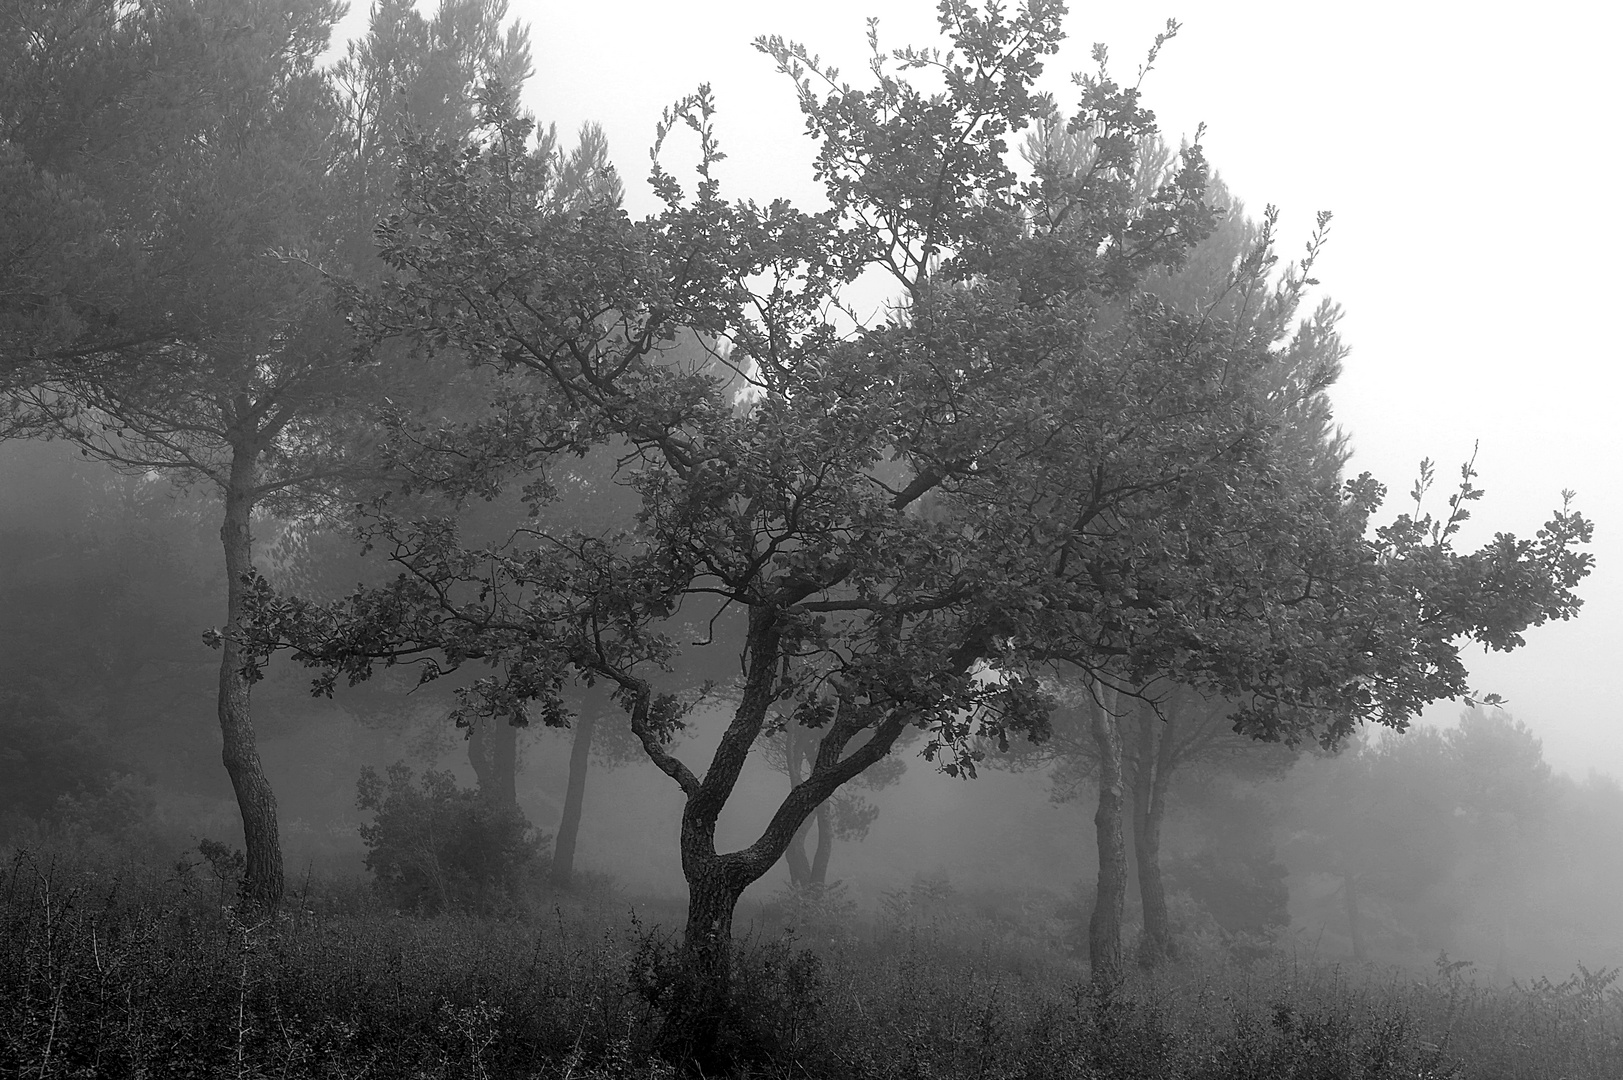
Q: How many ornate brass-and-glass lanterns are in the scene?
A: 0